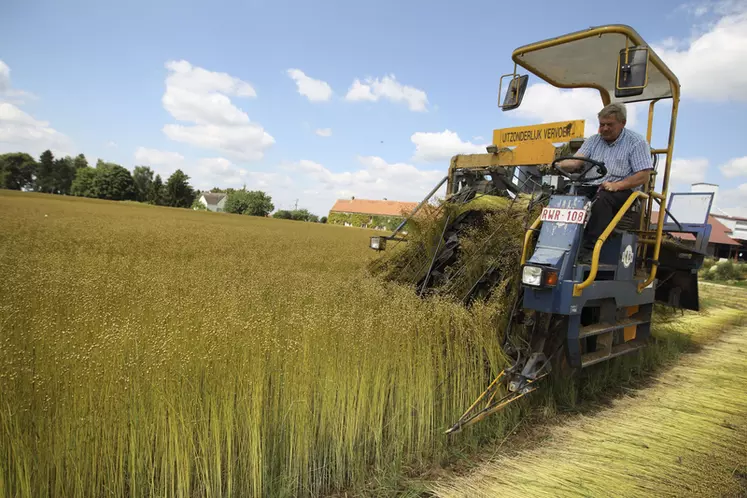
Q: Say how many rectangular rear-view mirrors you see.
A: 2